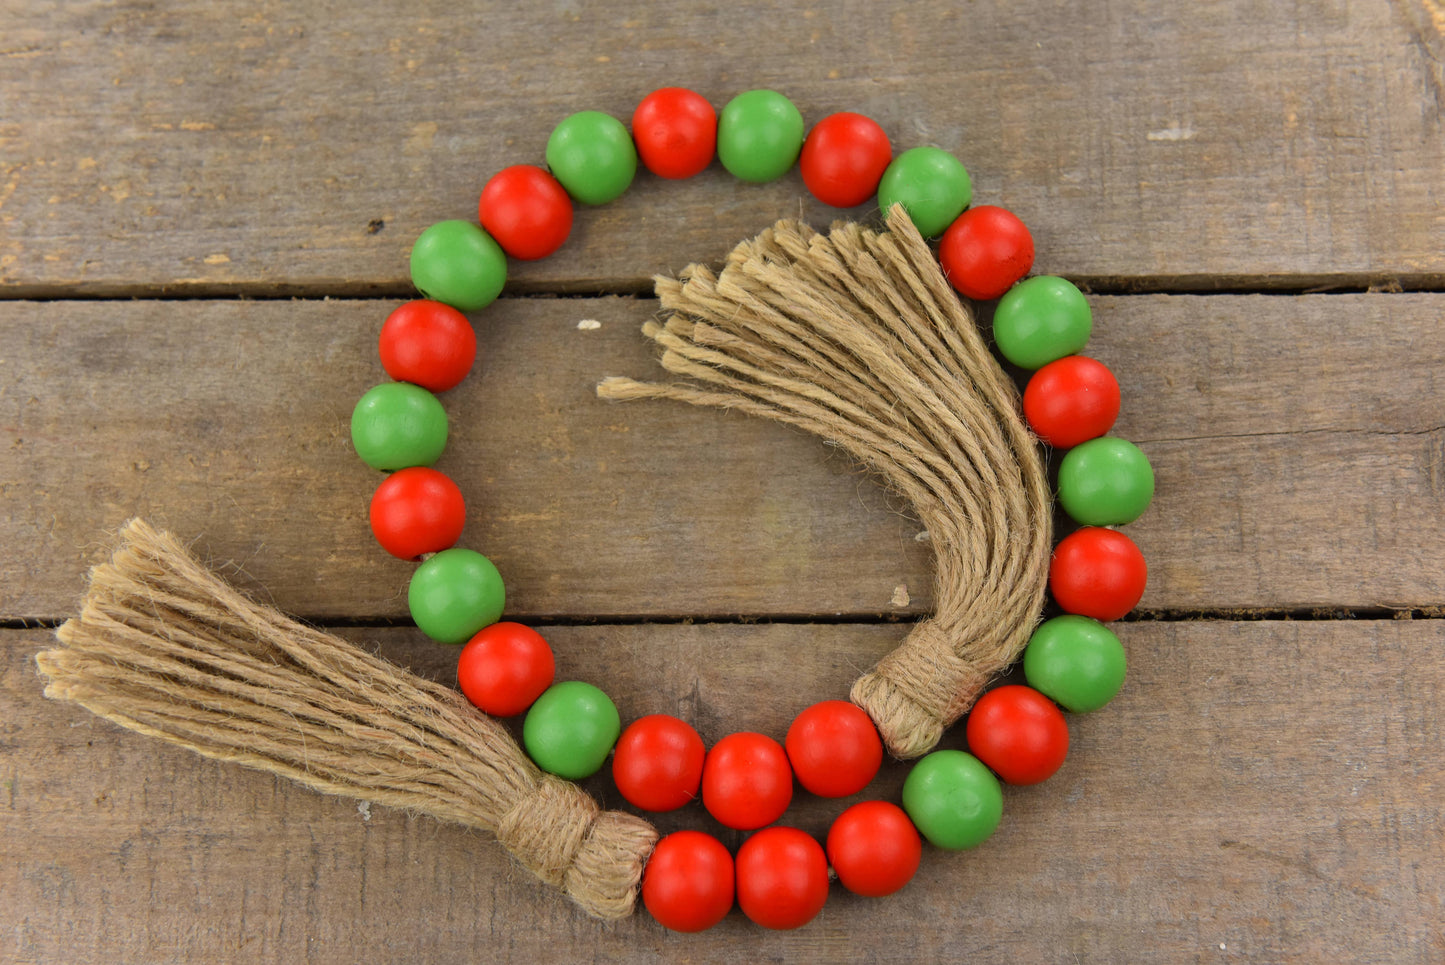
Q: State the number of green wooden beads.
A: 11